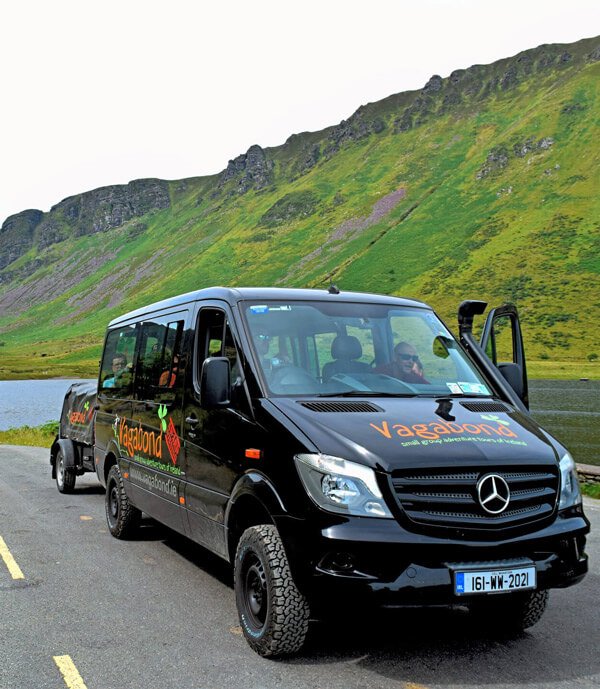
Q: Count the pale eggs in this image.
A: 0